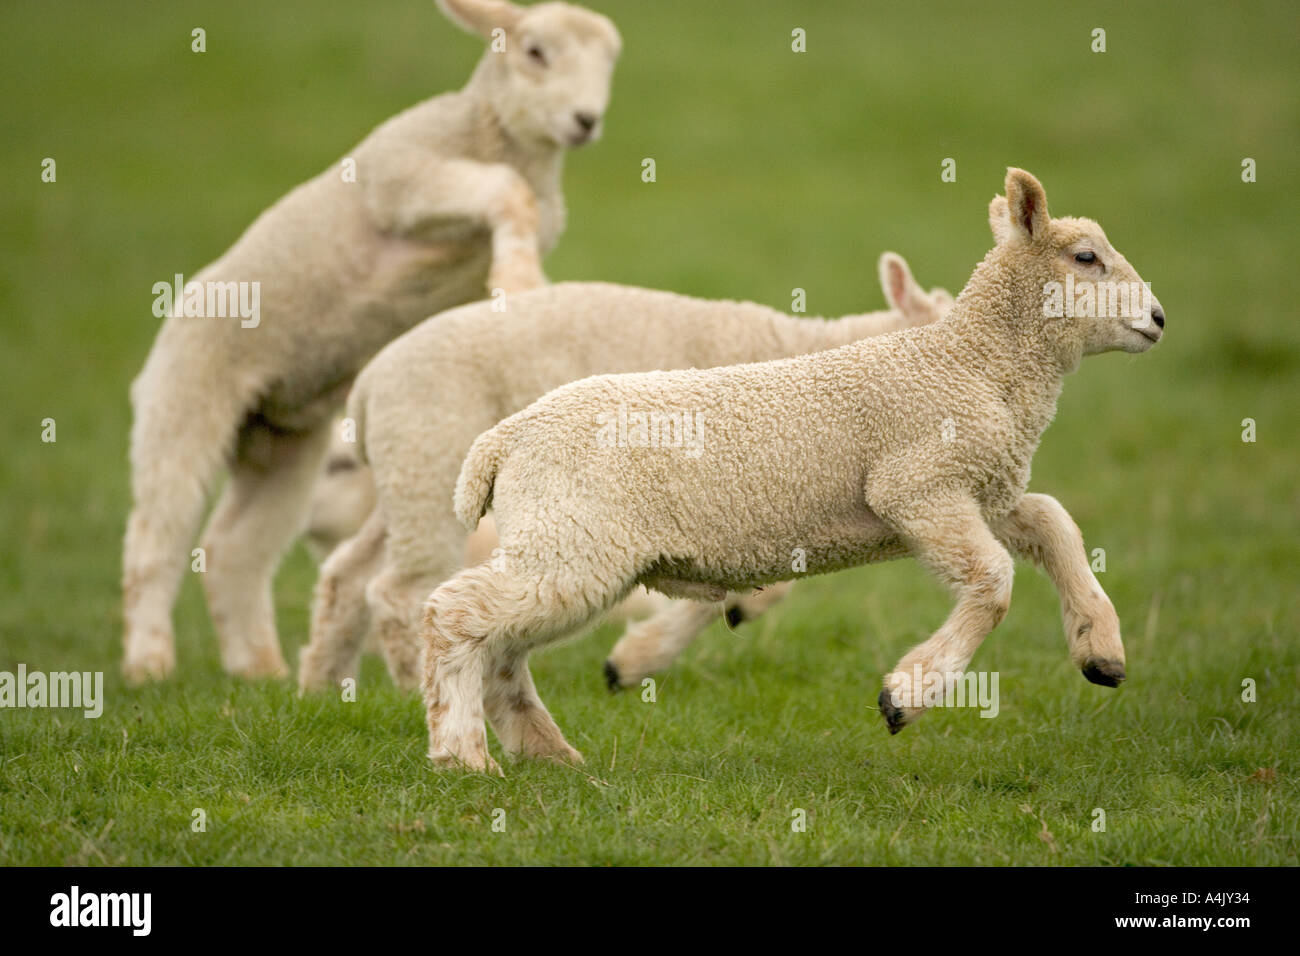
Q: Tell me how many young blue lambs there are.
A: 0